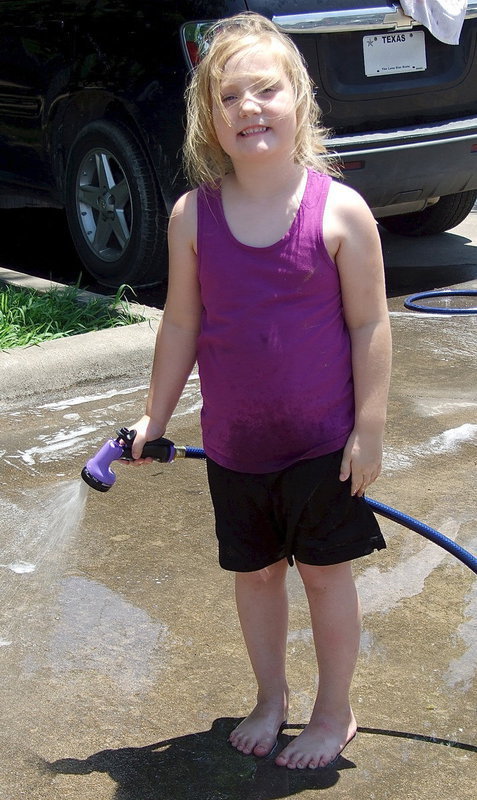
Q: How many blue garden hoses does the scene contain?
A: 1